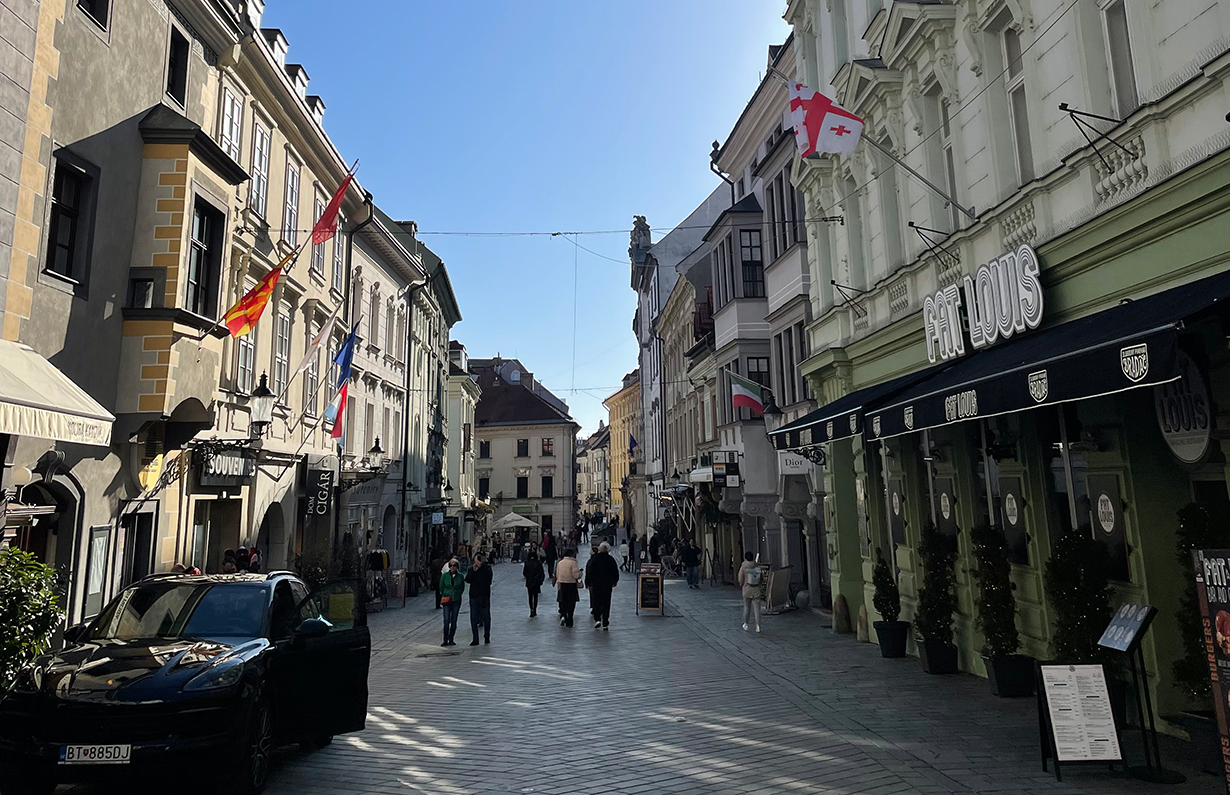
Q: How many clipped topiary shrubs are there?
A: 5